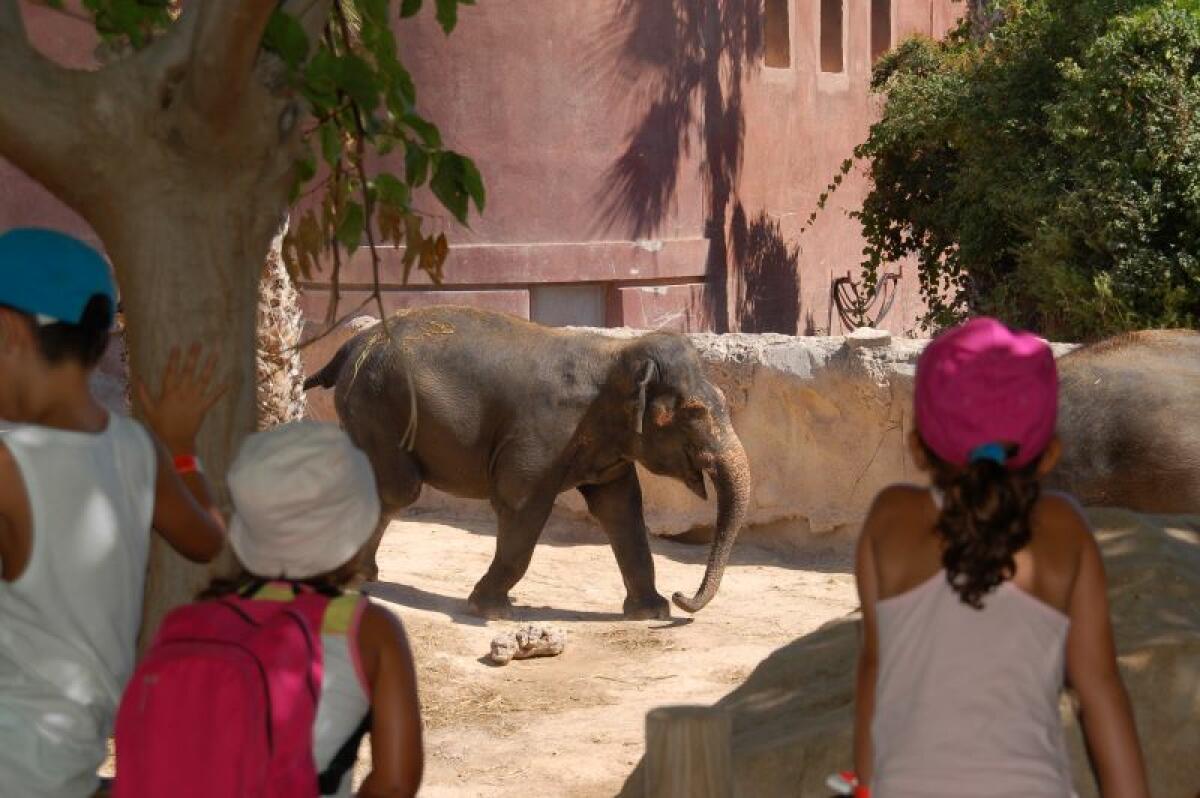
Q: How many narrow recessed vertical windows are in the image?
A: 3